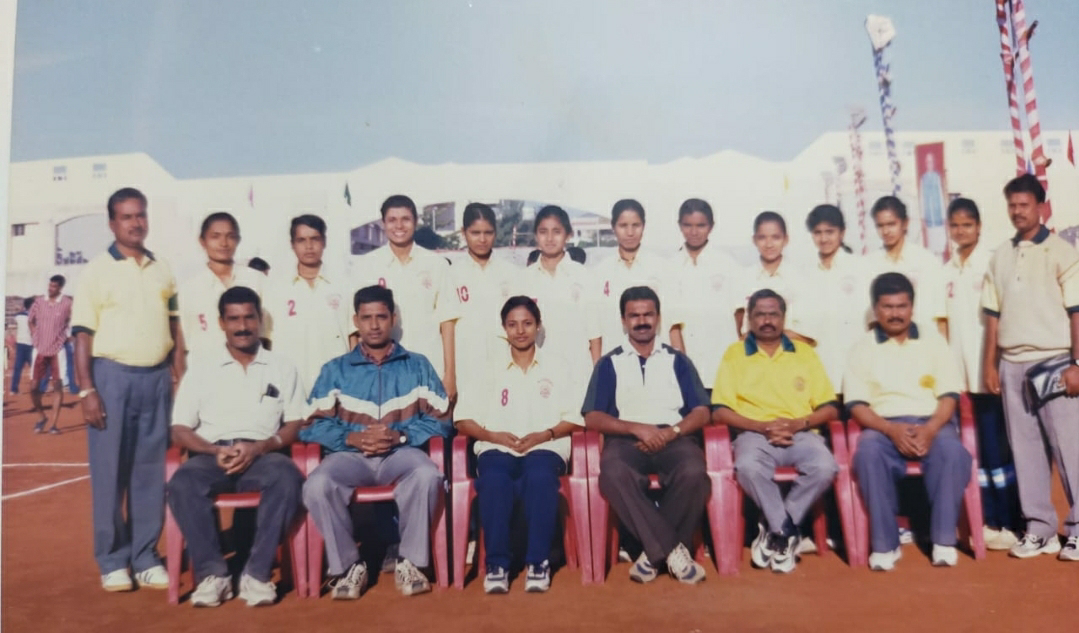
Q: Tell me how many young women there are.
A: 12